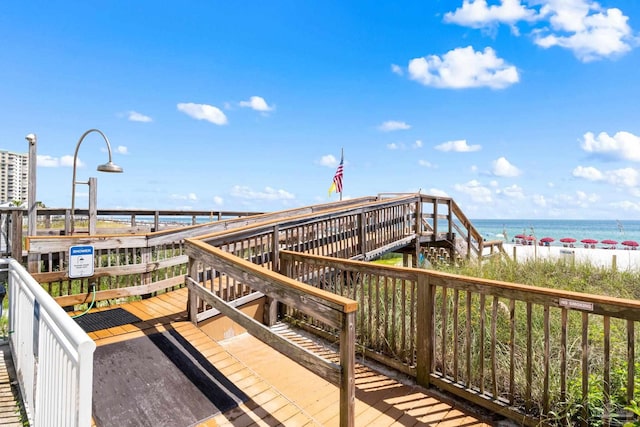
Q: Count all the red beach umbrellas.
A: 7